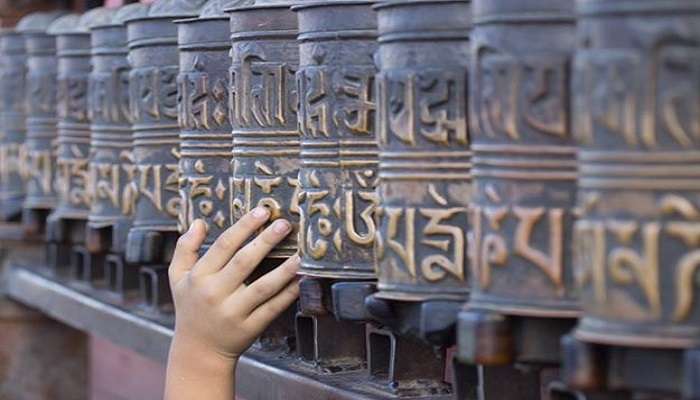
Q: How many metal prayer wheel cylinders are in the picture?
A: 11